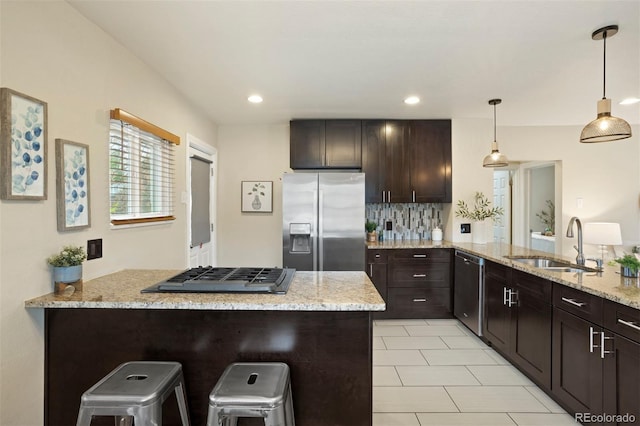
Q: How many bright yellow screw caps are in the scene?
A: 0